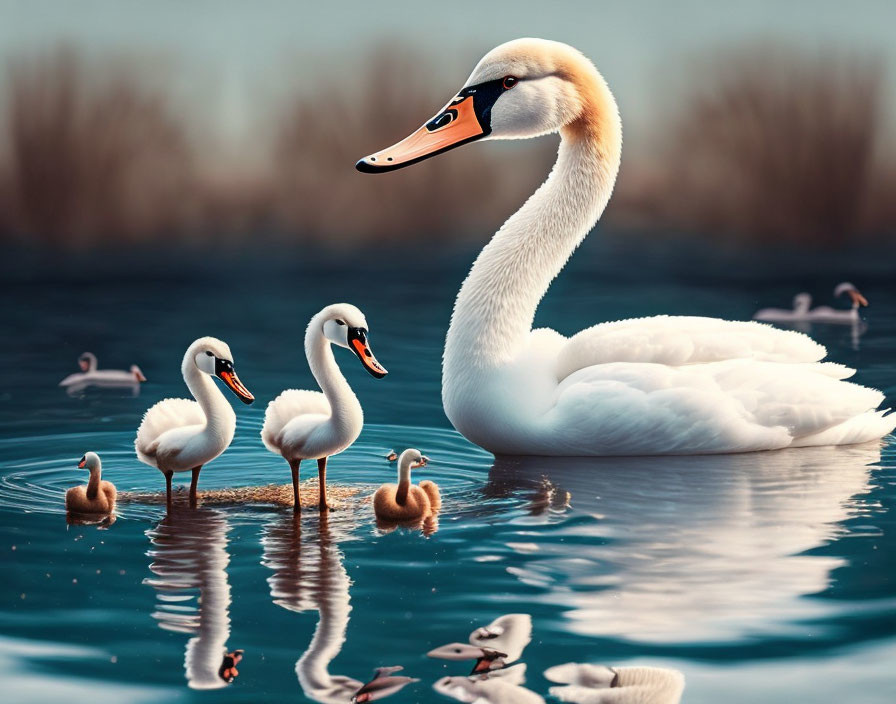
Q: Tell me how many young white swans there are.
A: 2